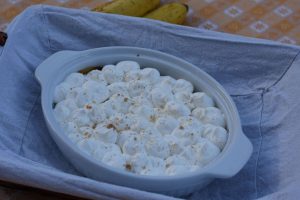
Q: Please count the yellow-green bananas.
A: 2